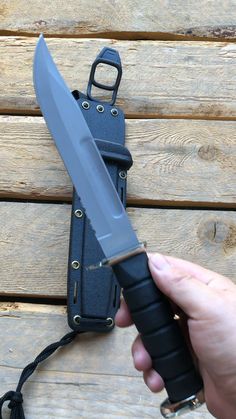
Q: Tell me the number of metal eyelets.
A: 8